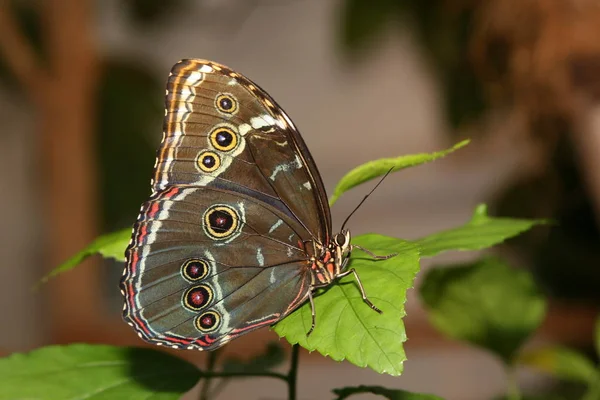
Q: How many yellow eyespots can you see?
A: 7